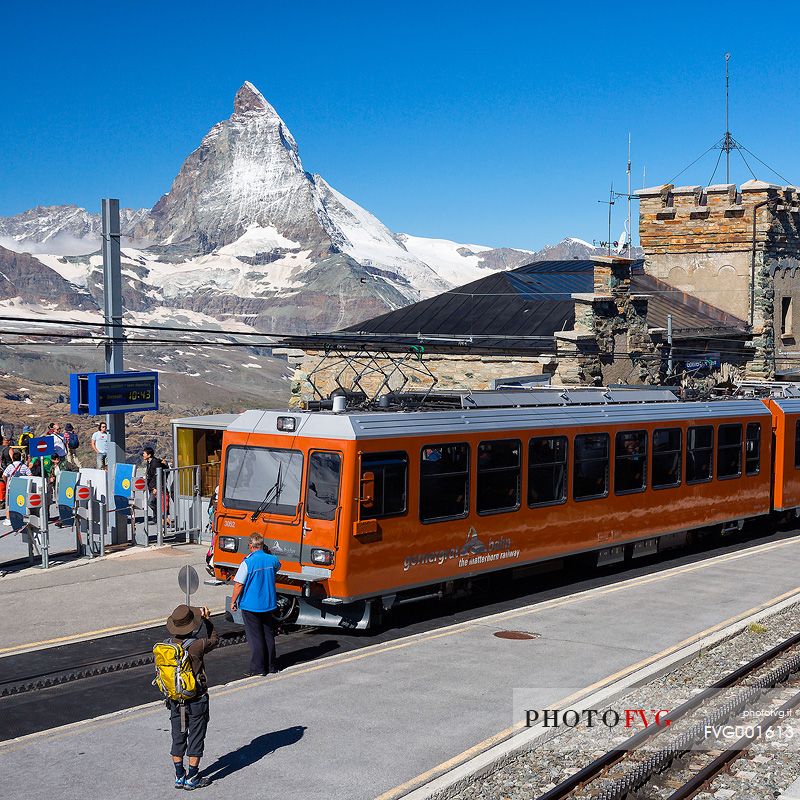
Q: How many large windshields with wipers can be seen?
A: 1